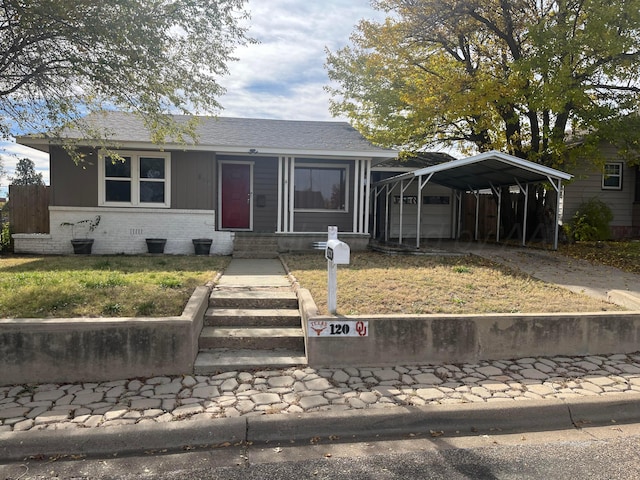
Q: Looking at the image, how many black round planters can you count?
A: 3